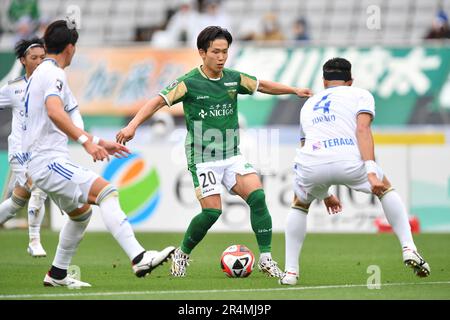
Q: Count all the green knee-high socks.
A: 2